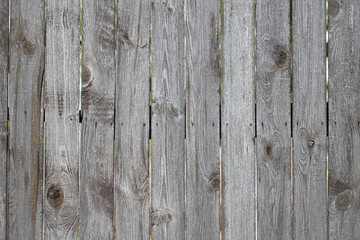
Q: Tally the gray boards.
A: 11